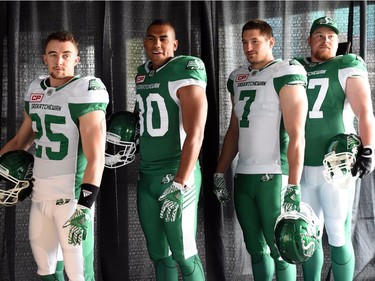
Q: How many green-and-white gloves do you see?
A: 4